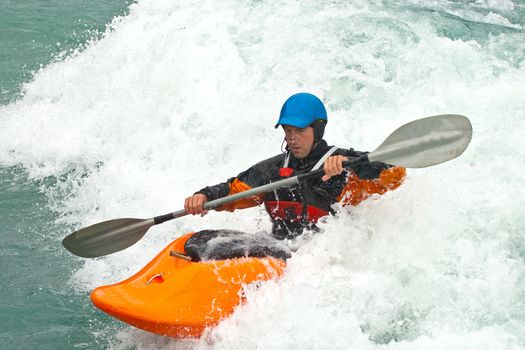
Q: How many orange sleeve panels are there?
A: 2